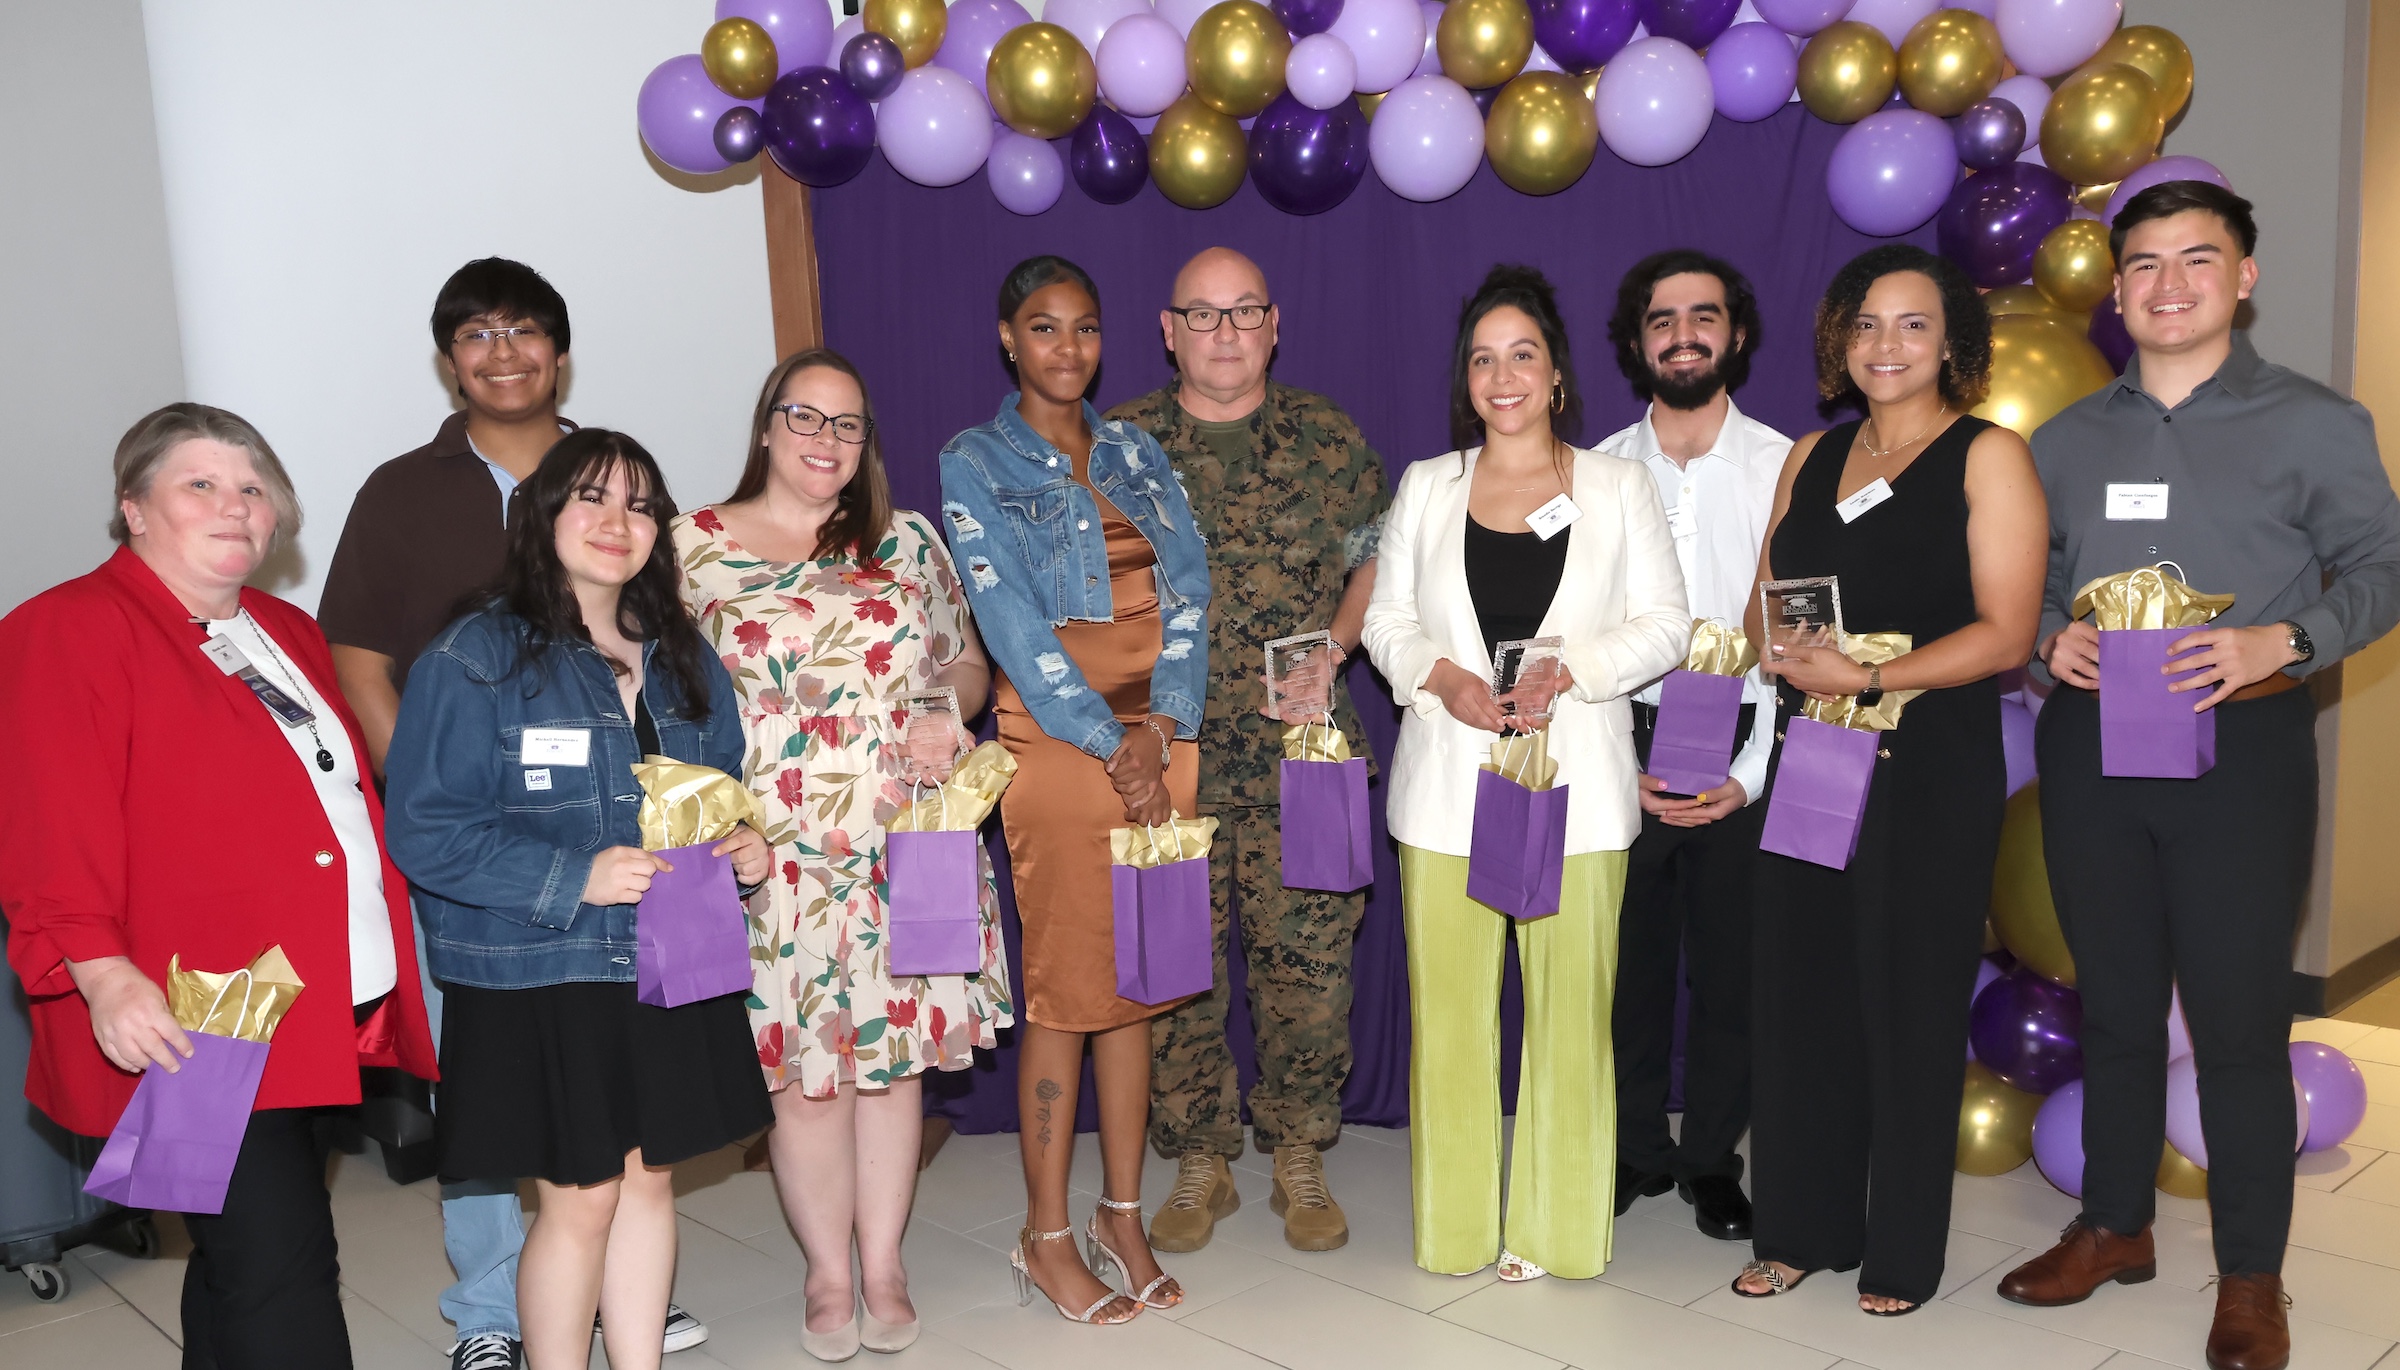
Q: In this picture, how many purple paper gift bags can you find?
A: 9